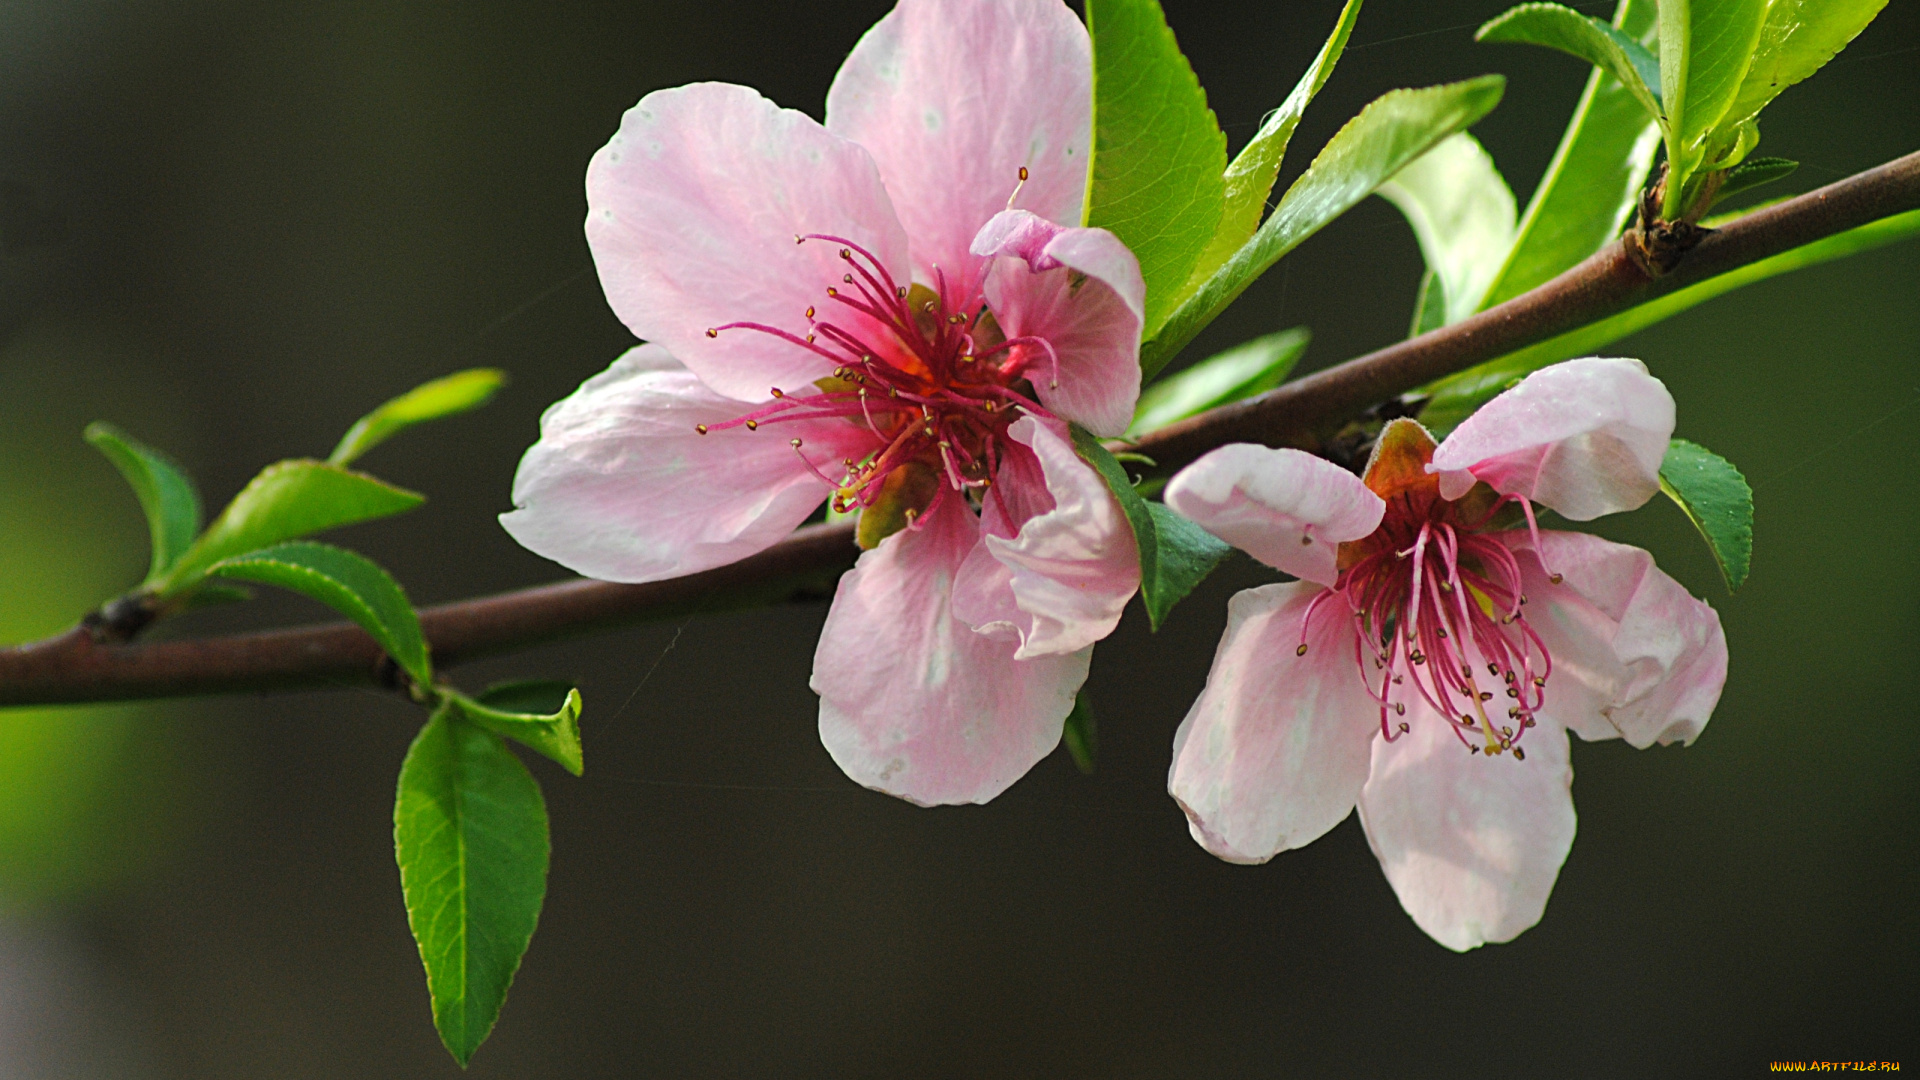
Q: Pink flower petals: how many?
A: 11